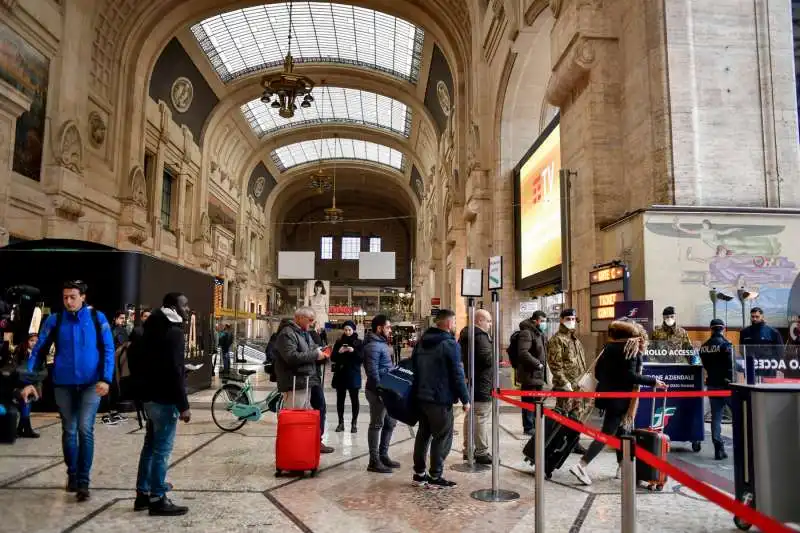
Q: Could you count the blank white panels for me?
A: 2